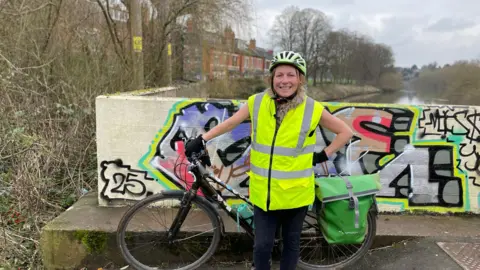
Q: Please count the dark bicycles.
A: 1